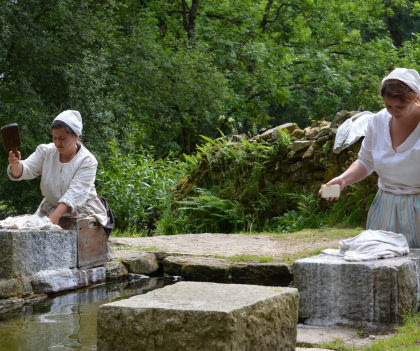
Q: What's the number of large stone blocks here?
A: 3